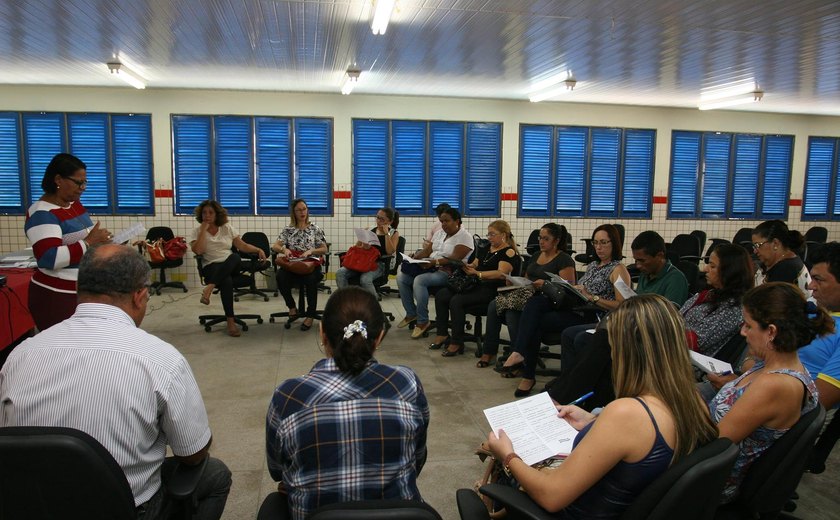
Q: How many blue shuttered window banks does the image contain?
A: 6